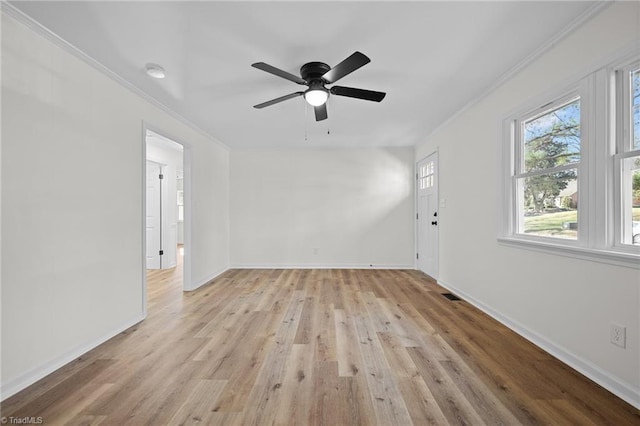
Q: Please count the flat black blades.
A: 5